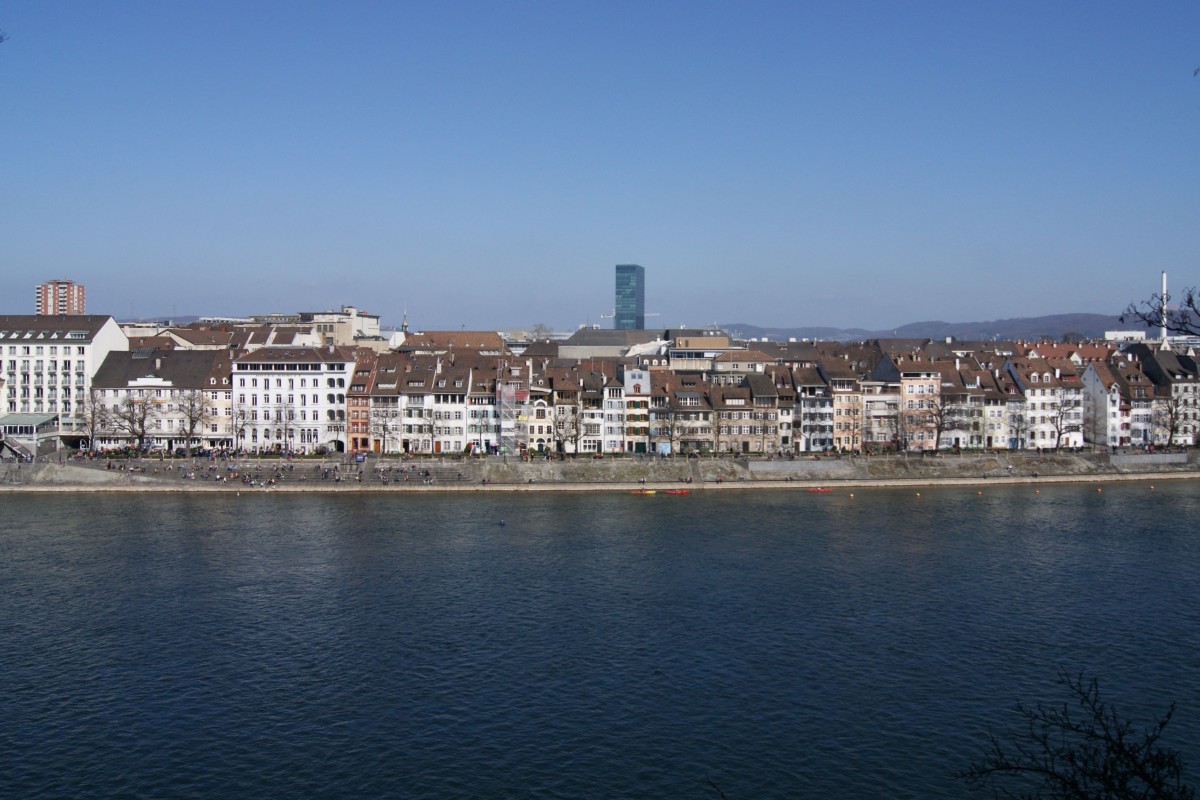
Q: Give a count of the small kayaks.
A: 3